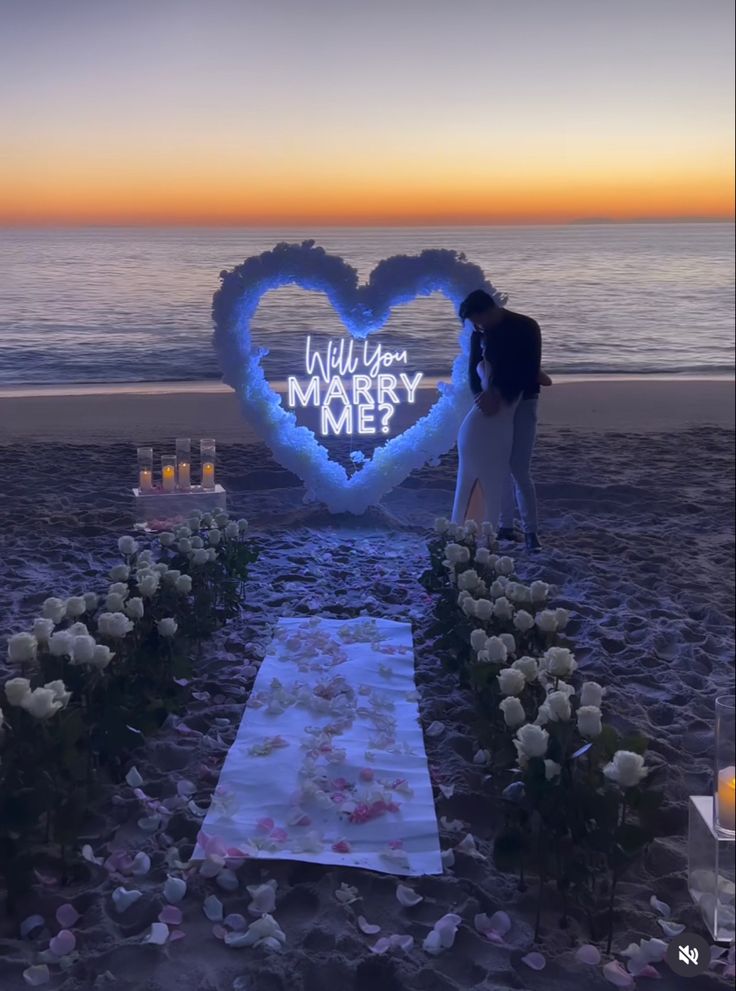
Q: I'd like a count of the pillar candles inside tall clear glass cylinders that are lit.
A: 5